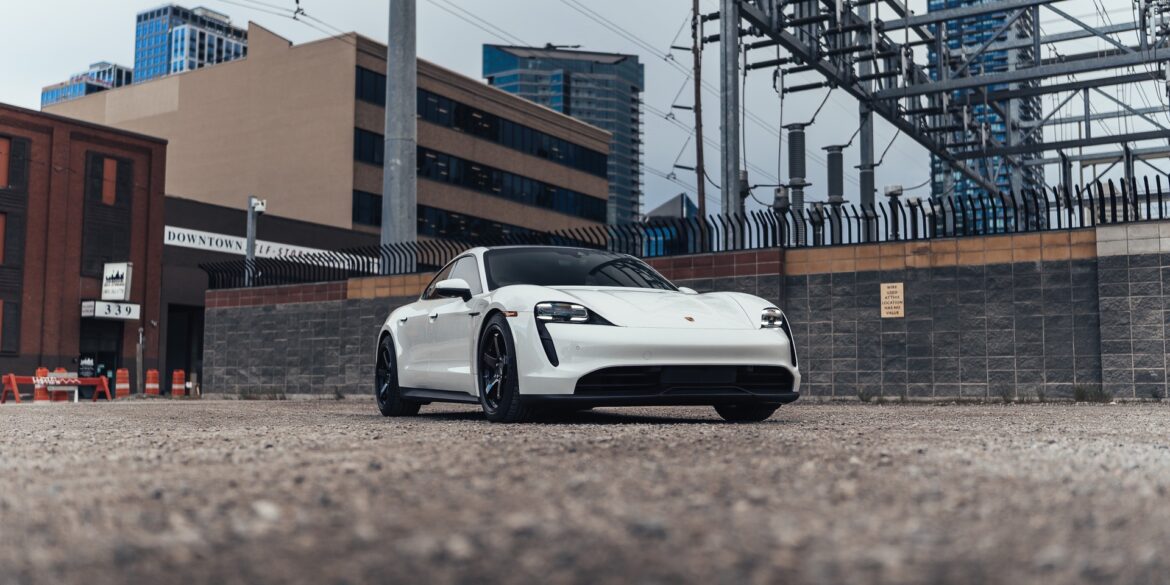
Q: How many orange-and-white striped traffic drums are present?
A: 5